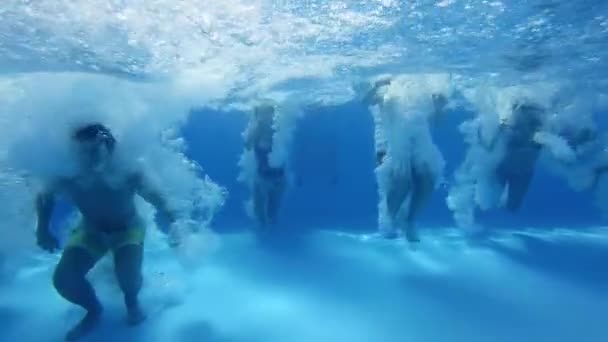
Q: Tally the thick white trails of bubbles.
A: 4